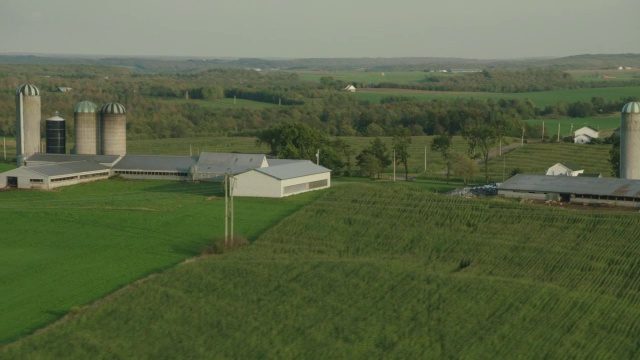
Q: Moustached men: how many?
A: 0